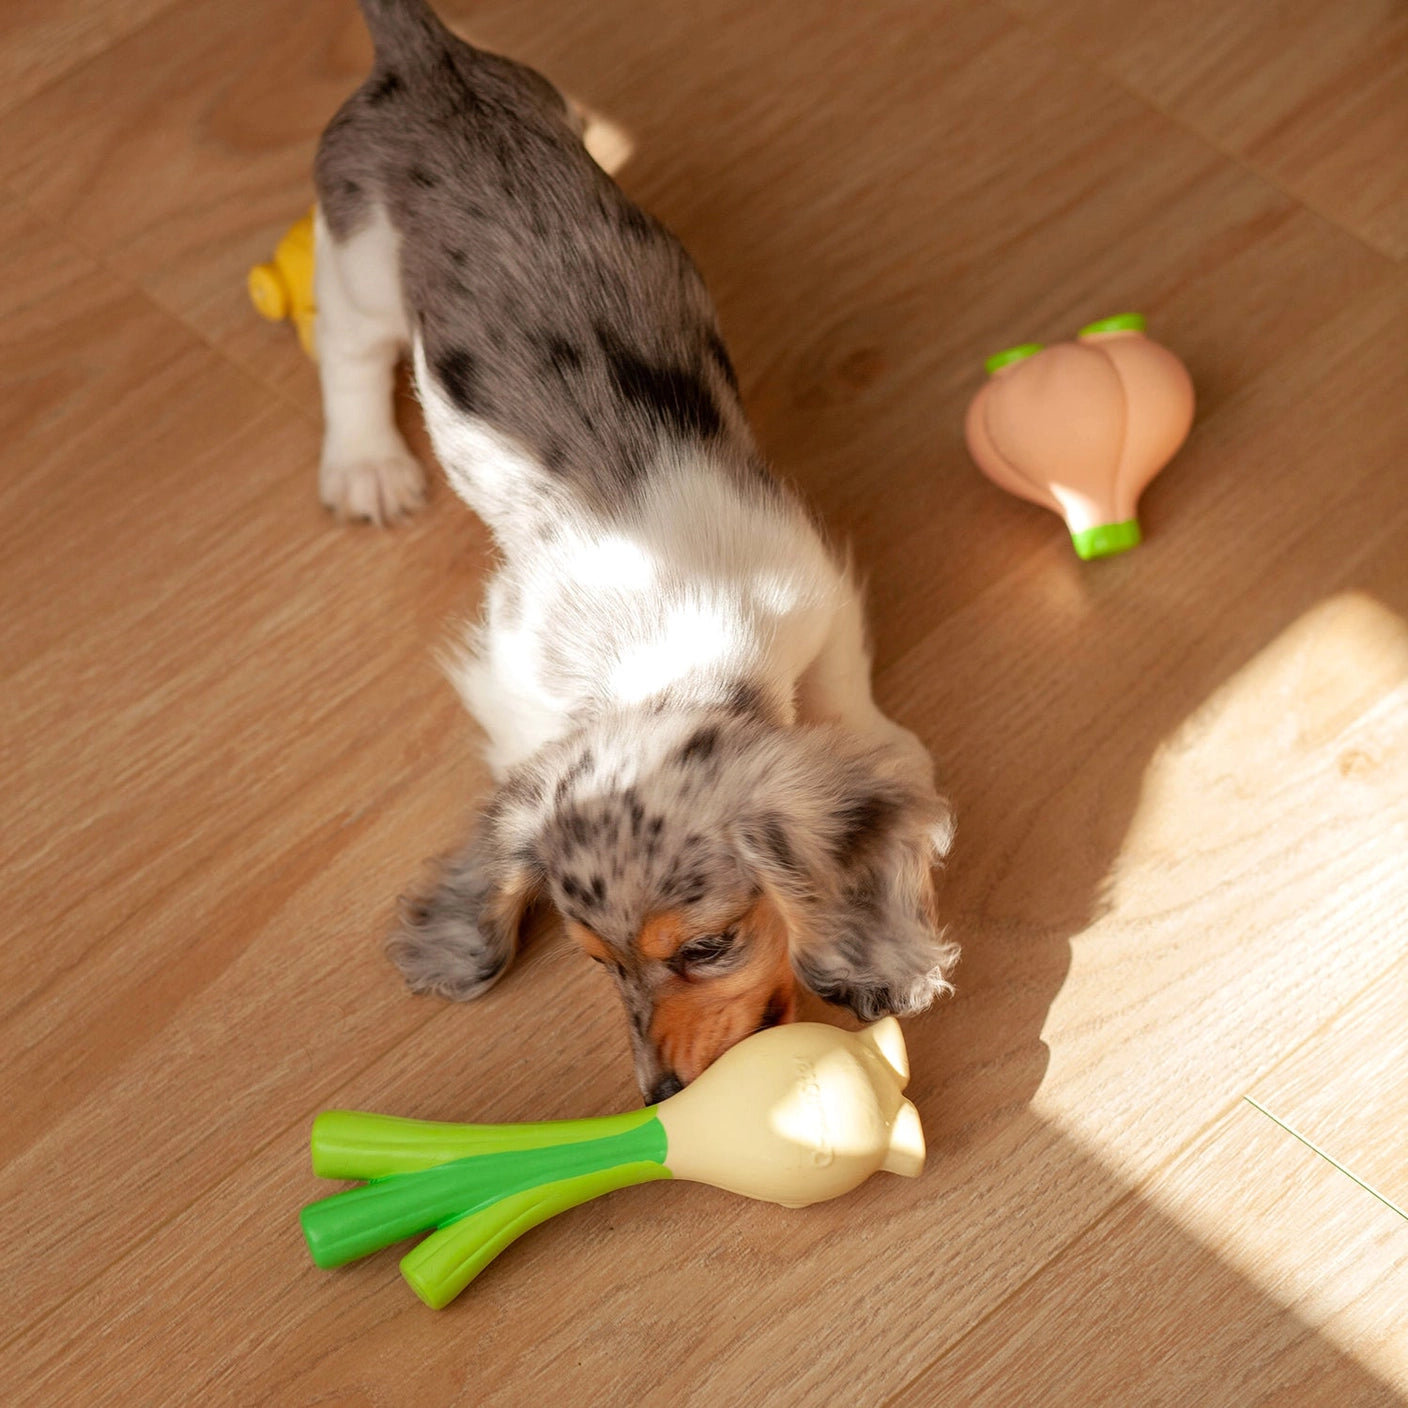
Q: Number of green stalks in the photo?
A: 3